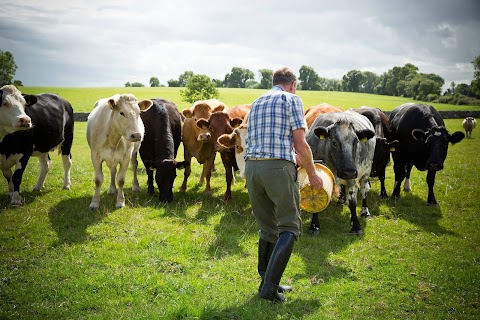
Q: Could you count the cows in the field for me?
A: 11